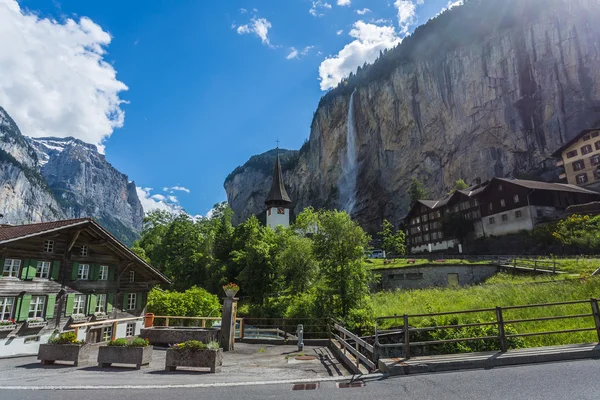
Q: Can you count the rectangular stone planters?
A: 3